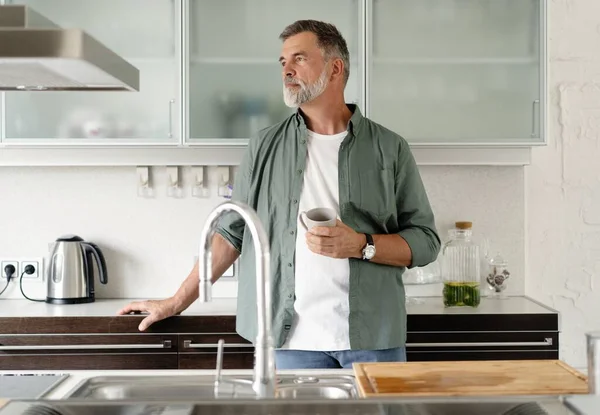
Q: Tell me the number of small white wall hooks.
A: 4